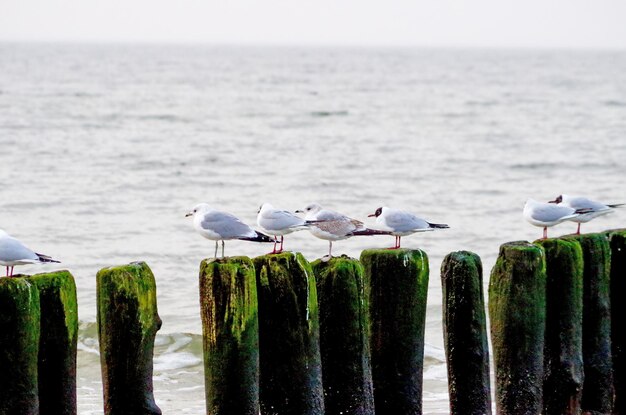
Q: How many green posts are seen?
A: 12